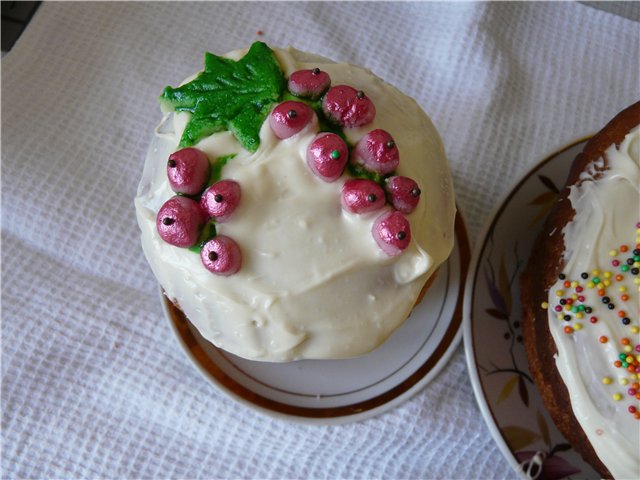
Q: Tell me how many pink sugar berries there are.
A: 12